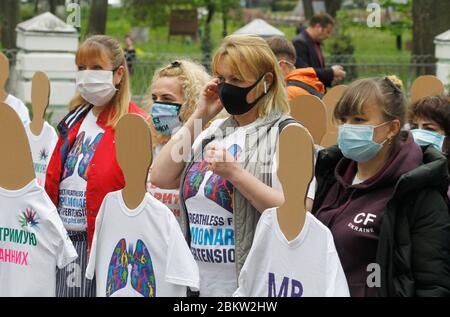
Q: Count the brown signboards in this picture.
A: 8